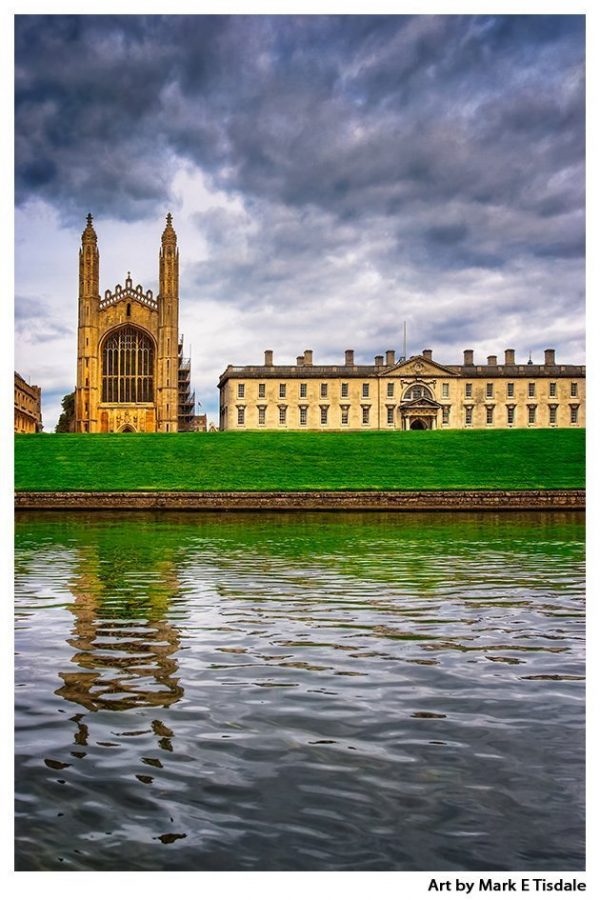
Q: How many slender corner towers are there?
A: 2